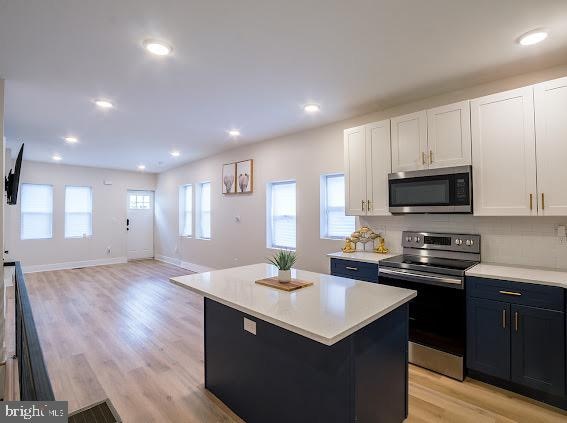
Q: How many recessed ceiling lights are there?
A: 9